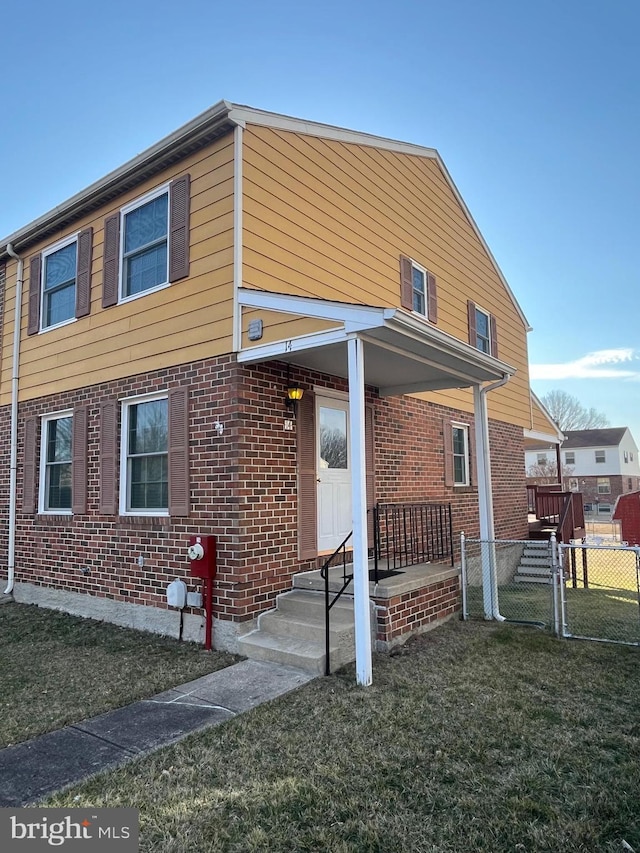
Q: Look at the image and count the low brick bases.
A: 1